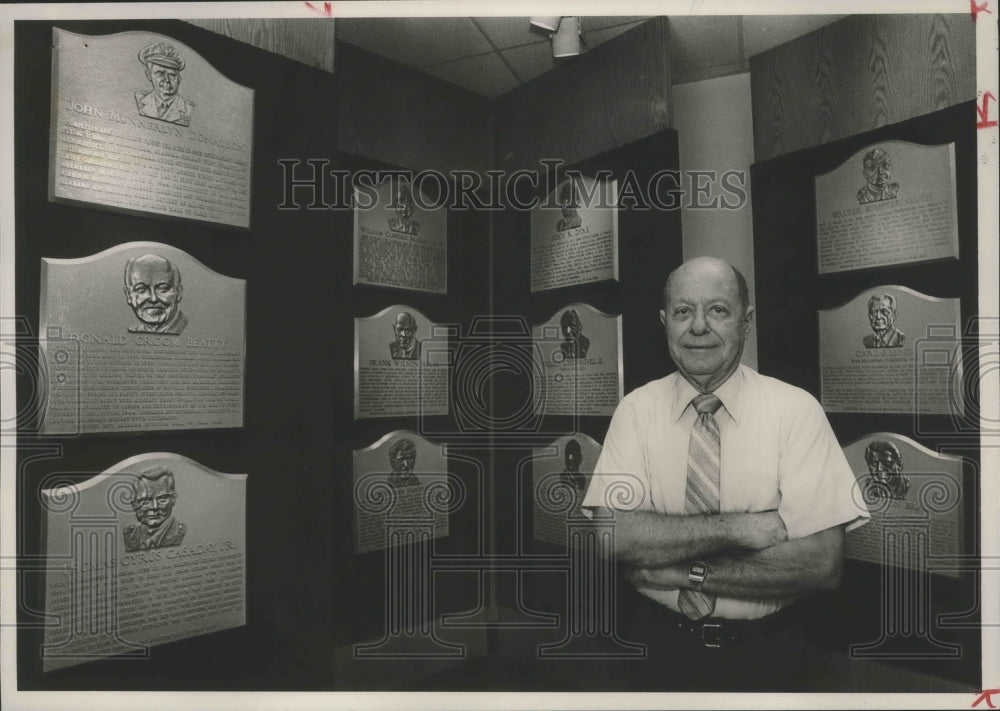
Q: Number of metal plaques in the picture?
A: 12